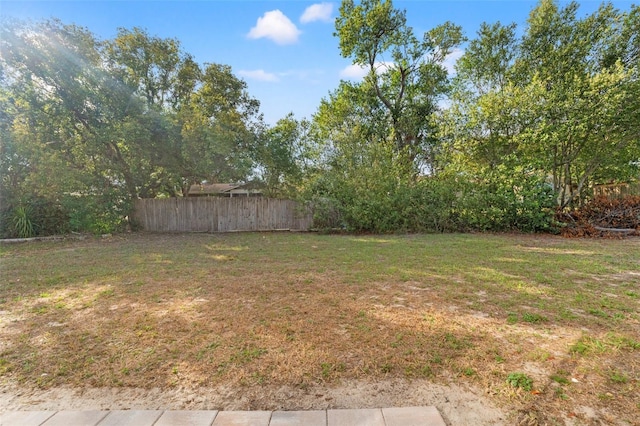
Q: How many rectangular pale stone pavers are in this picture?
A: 8